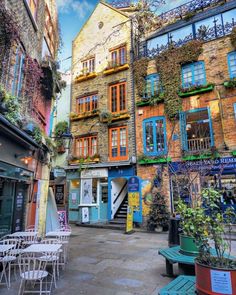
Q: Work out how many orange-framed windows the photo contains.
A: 6